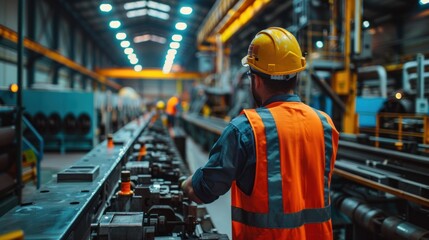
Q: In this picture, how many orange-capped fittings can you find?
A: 3